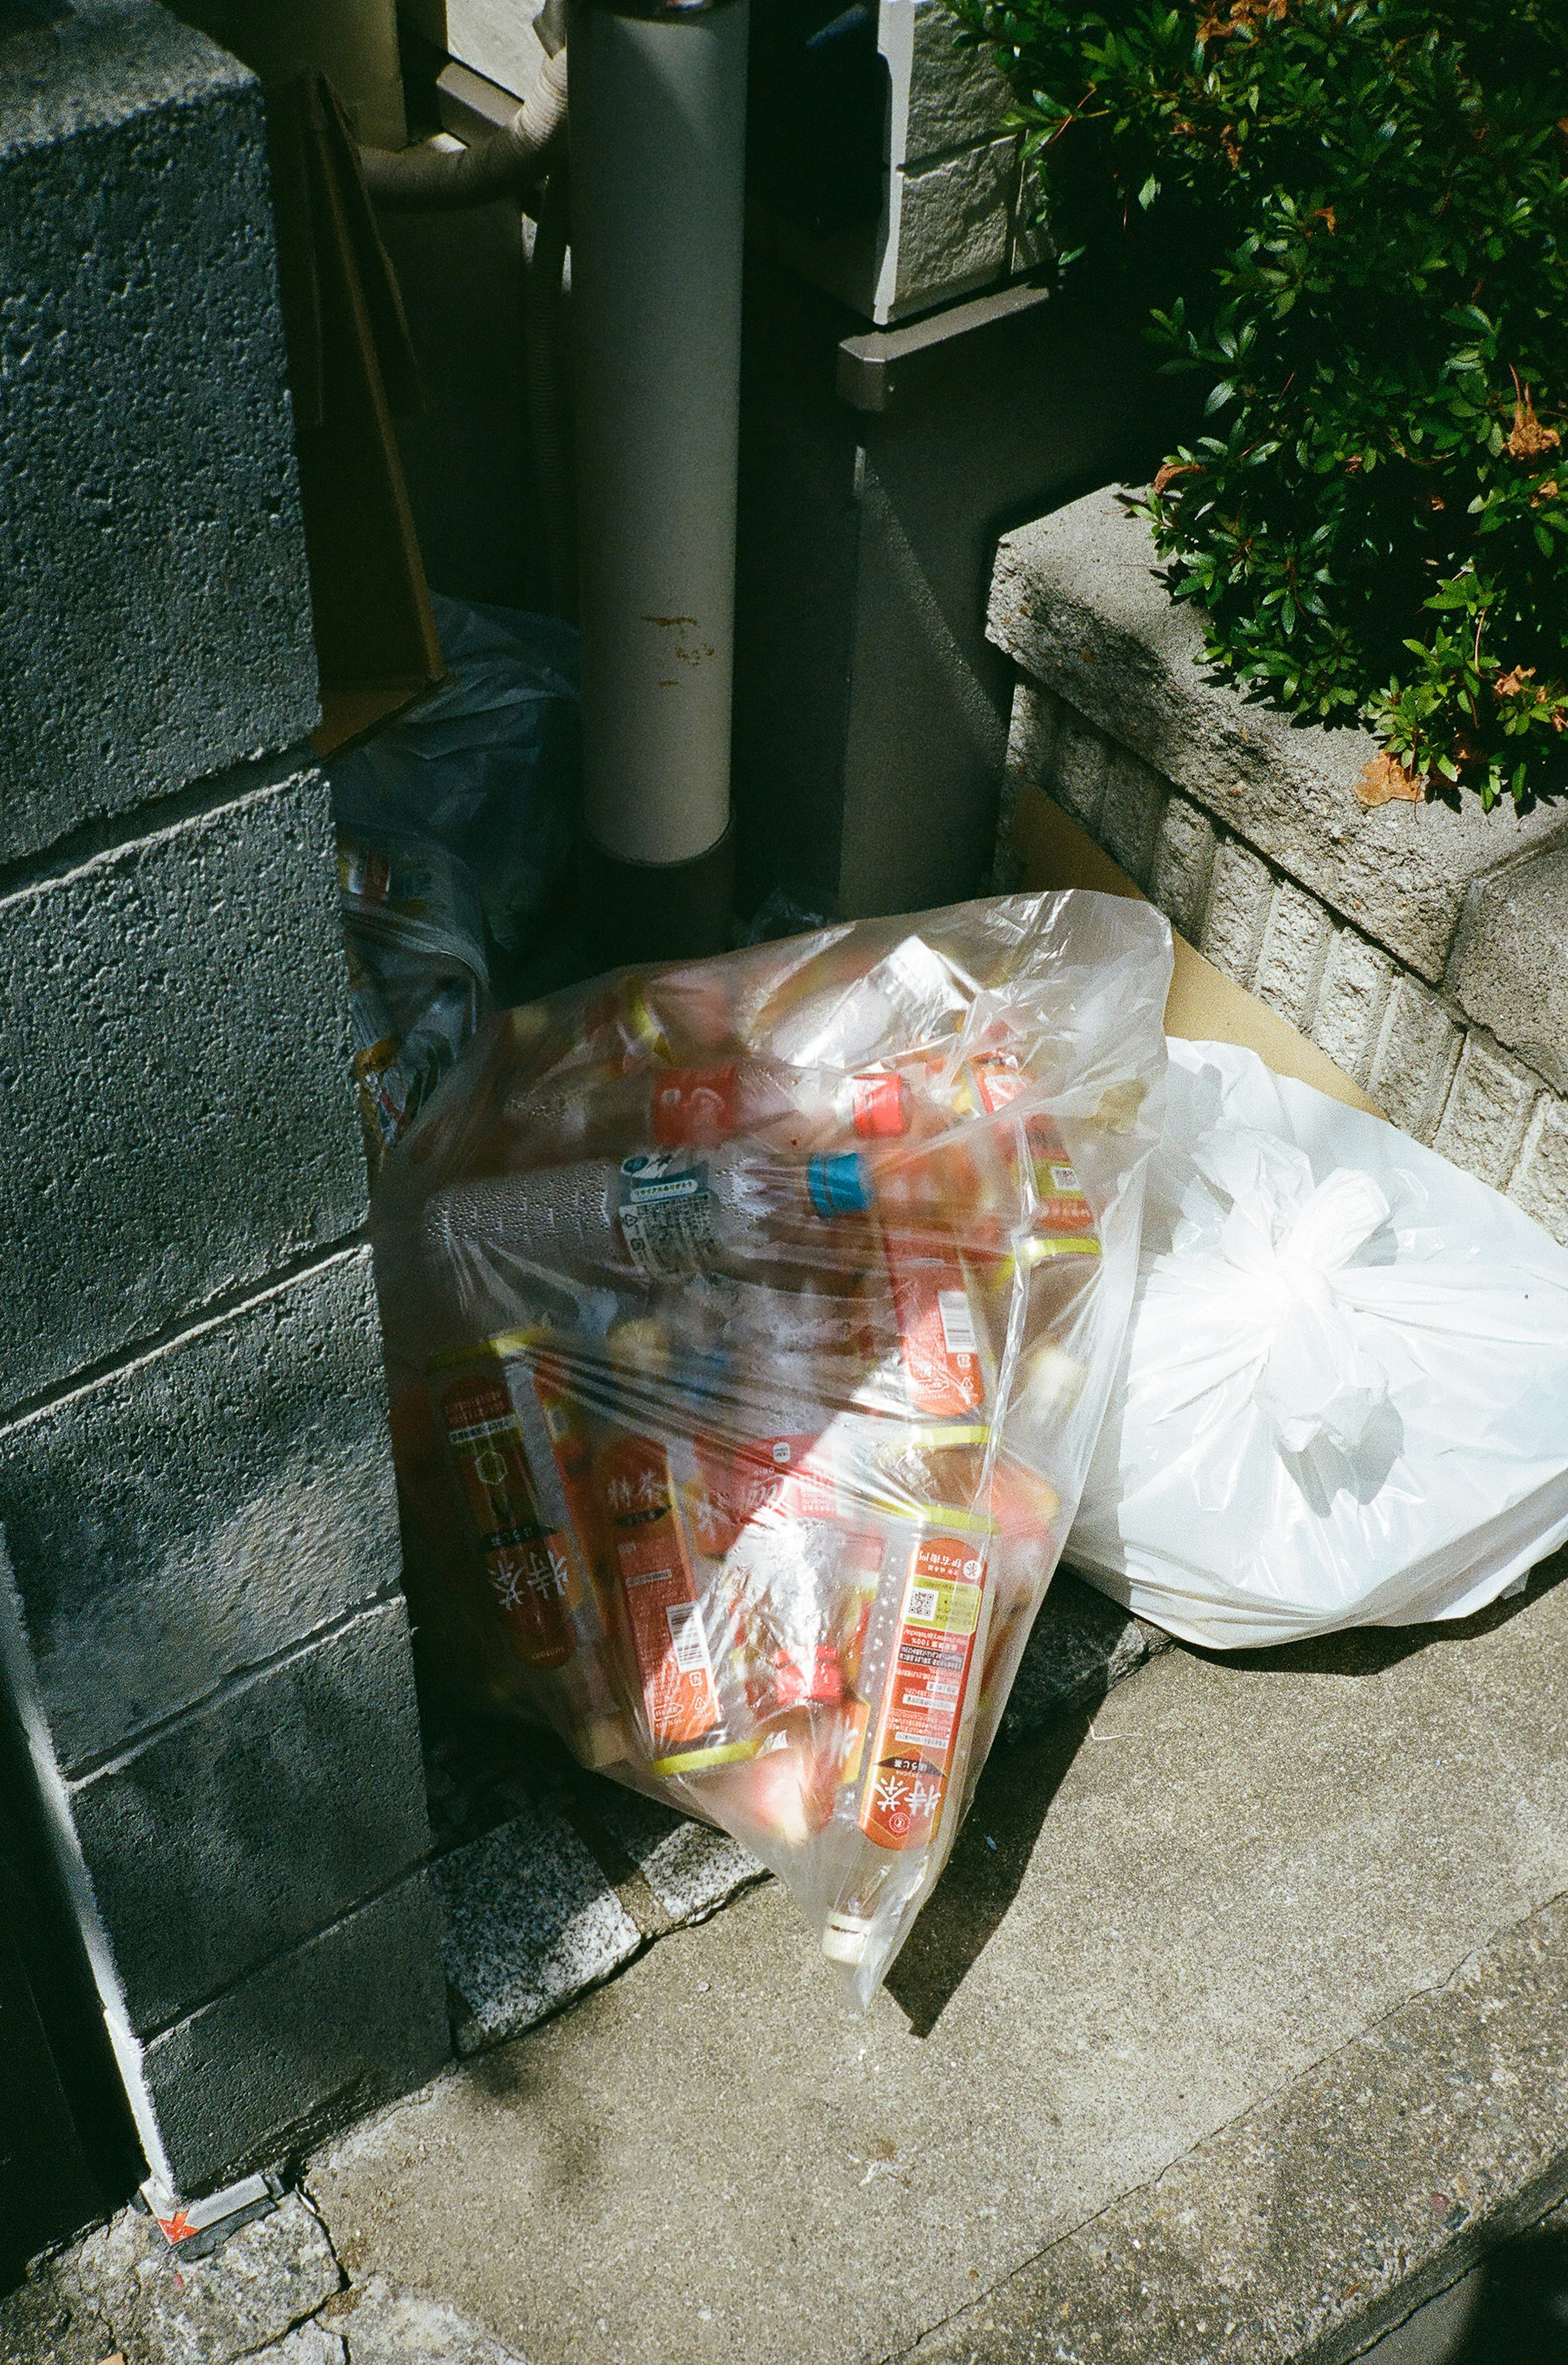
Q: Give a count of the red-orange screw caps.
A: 2